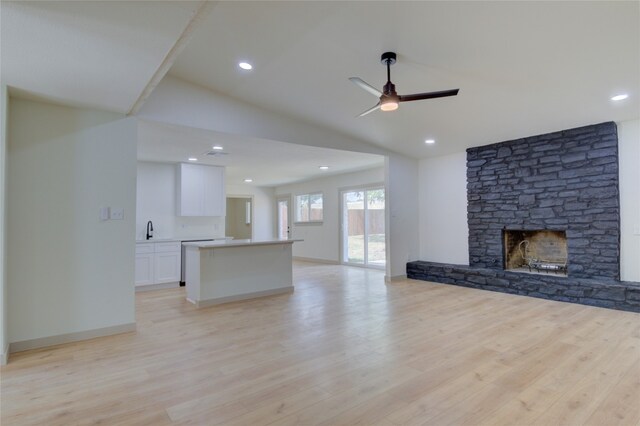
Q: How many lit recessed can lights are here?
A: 7